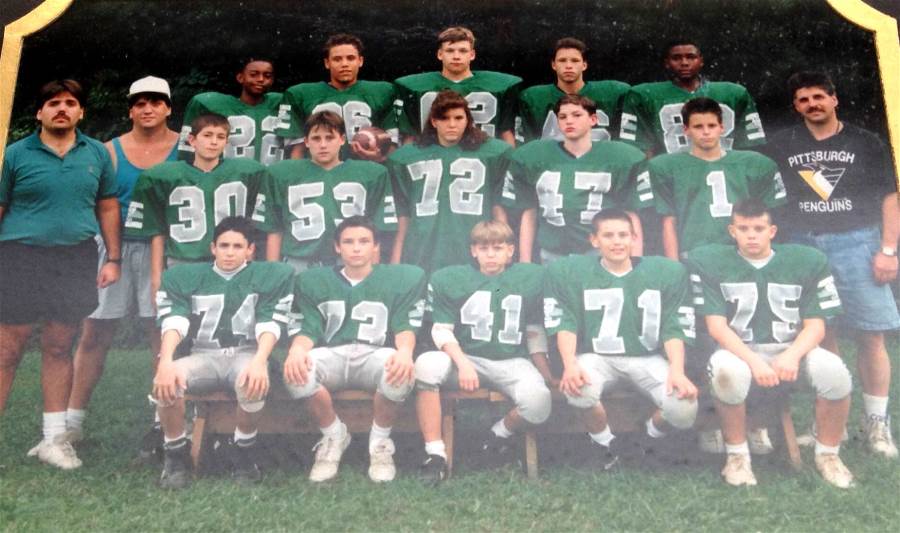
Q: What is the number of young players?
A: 15